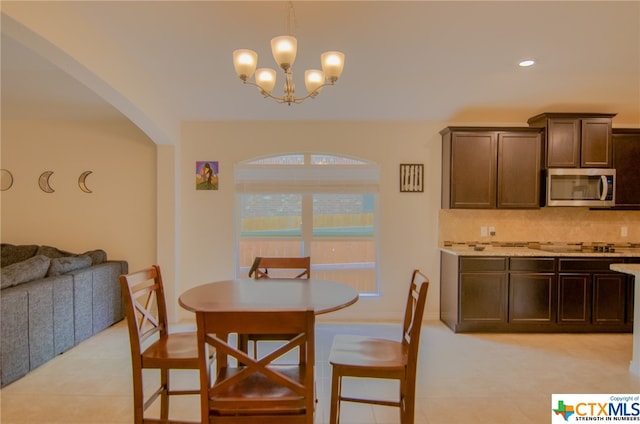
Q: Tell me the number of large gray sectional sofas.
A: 1